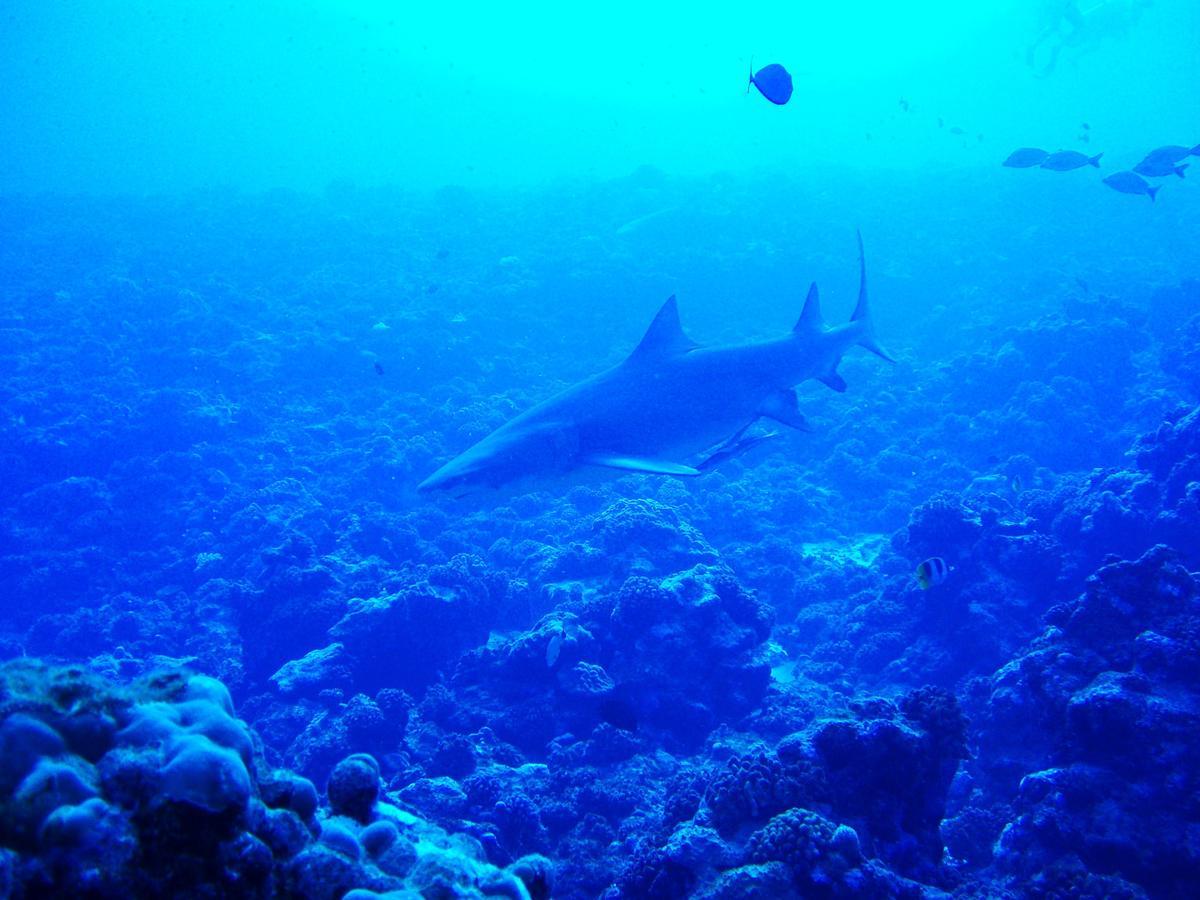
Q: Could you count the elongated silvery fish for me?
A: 5